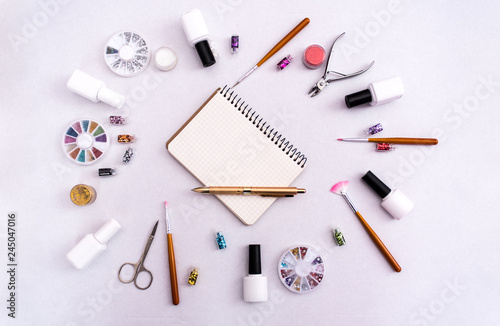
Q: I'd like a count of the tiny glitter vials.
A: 11